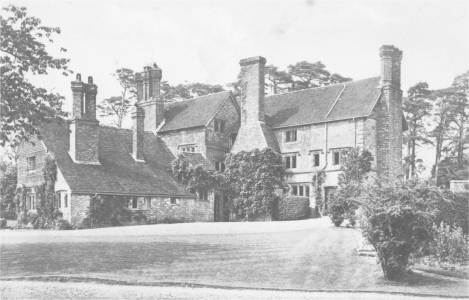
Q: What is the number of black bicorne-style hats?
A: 0